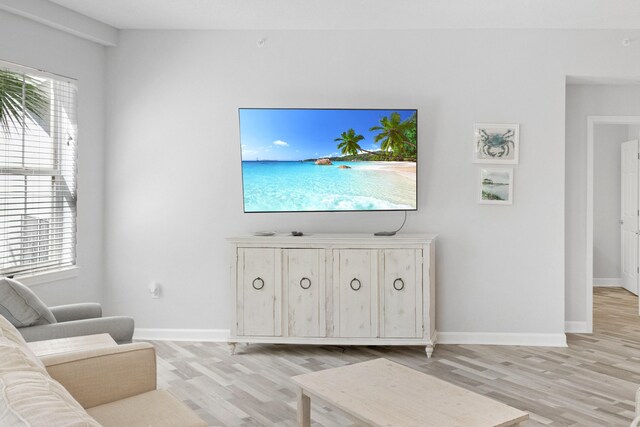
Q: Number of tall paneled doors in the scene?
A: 1